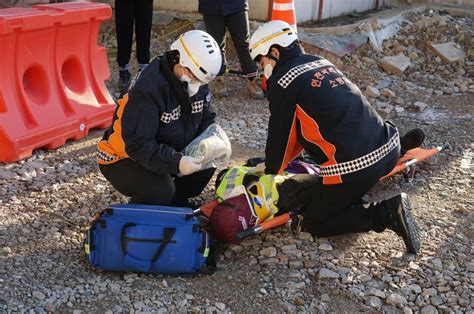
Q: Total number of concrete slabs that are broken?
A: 2